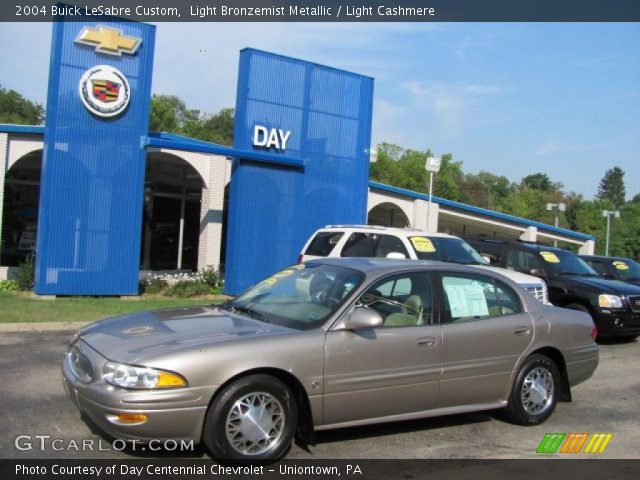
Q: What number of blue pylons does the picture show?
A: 2